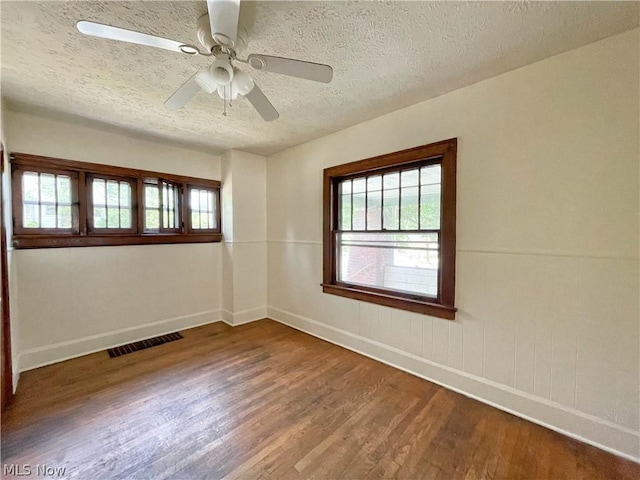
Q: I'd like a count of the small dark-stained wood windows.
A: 4